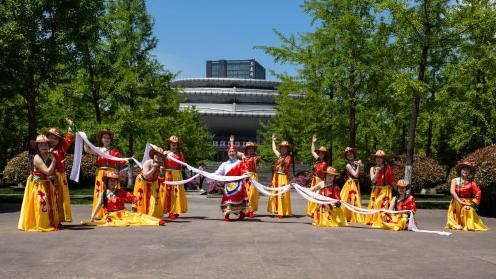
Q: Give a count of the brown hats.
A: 14